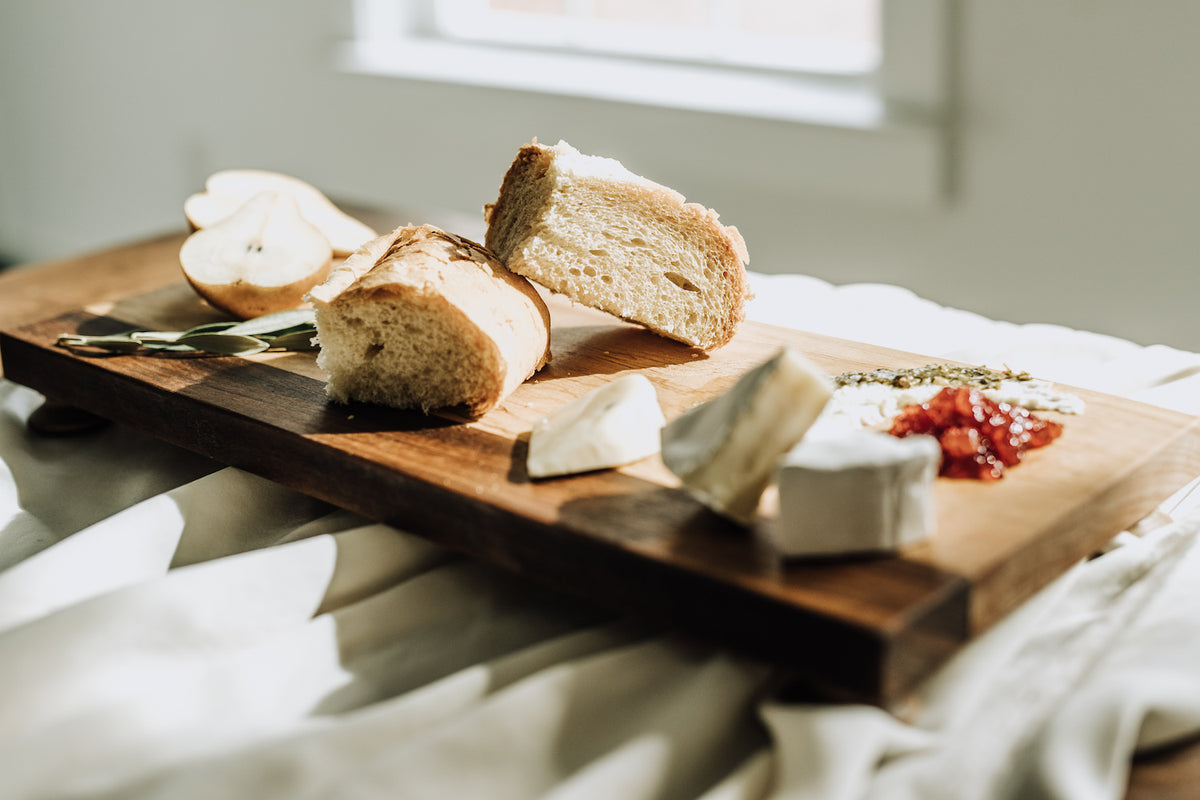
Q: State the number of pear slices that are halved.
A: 2